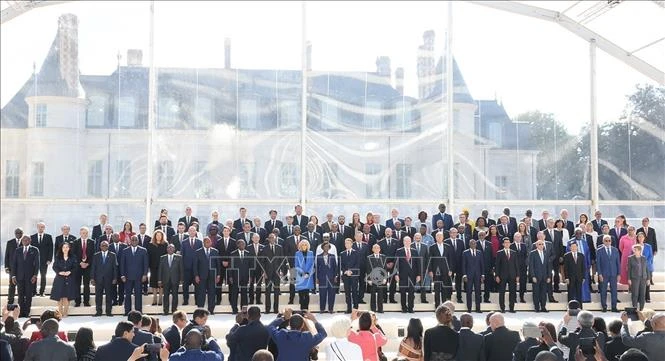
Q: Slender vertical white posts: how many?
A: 4